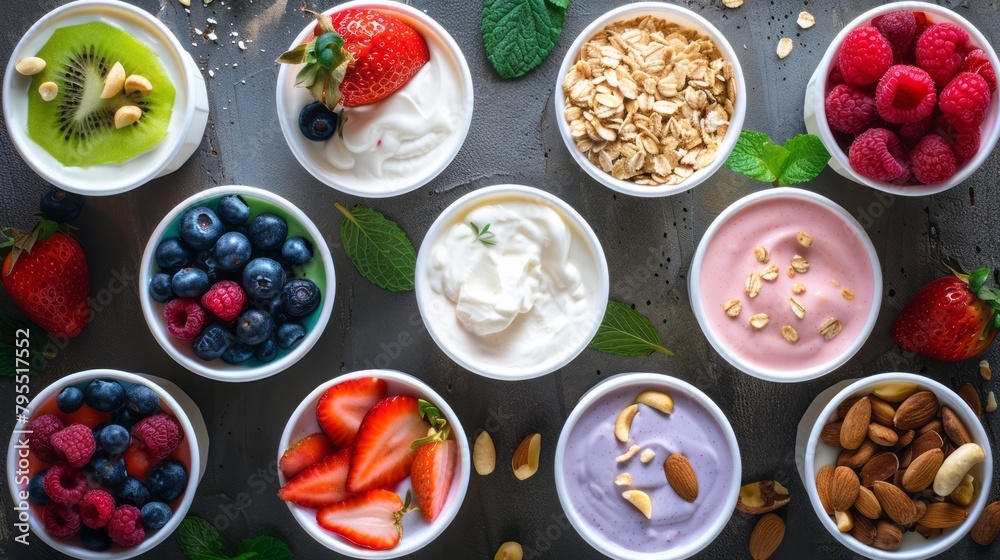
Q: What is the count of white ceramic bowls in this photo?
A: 11